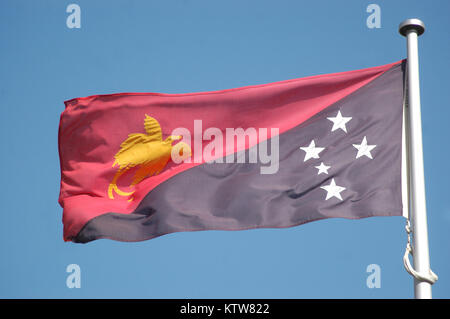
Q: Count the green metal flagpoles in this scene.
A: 0